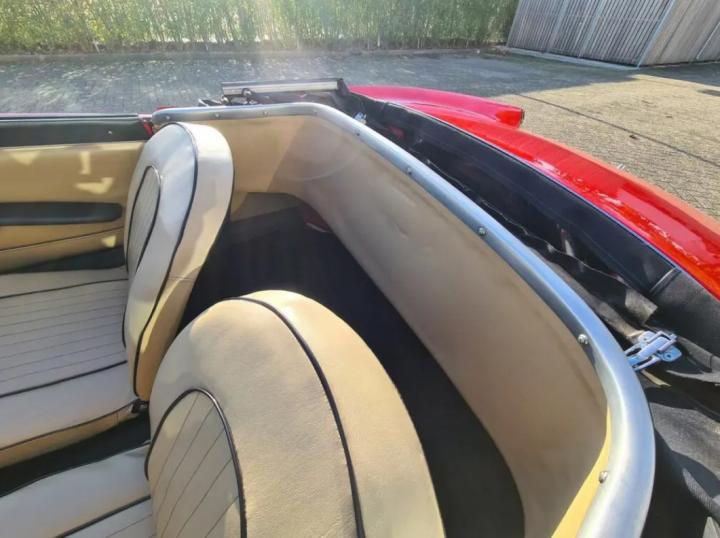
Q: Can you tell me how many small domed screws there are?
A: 9